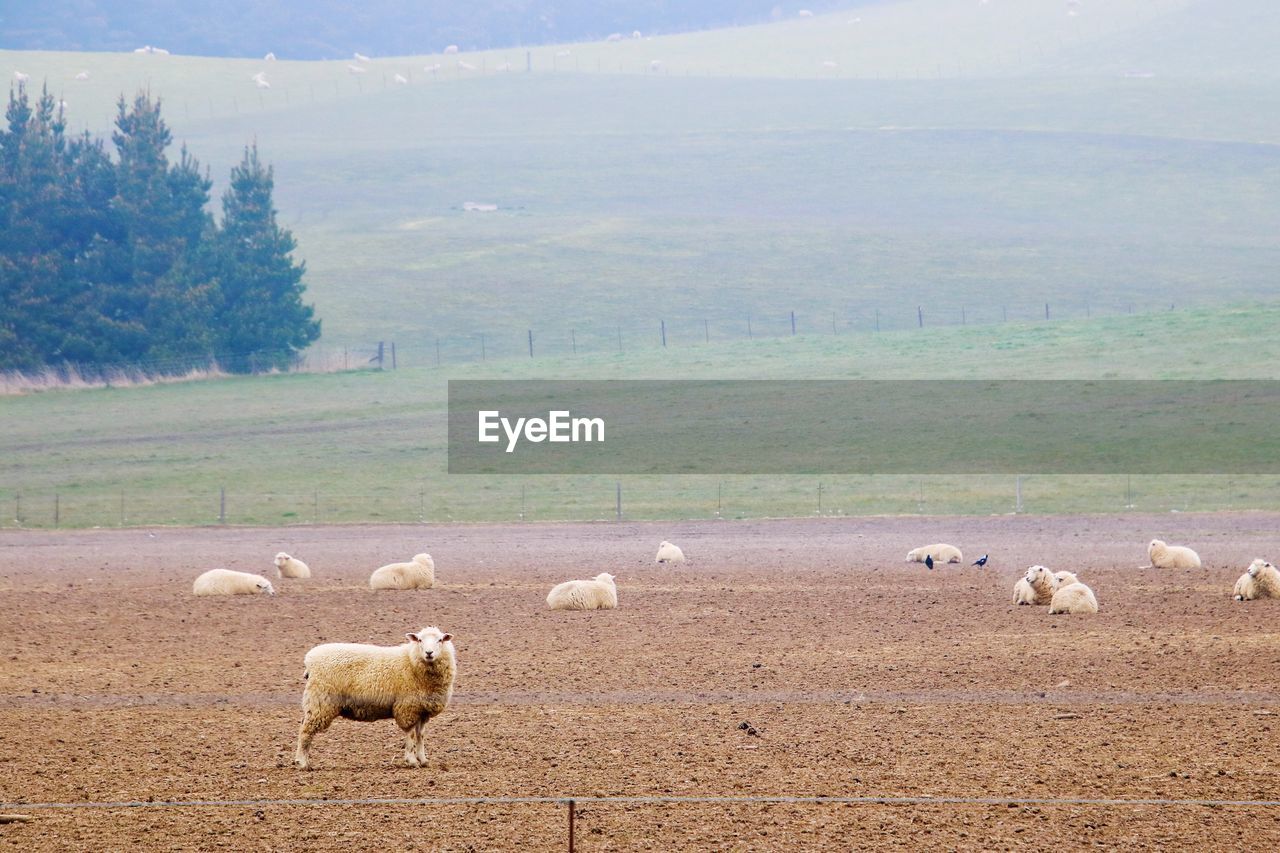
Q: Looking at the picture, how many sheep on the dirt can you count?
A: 11